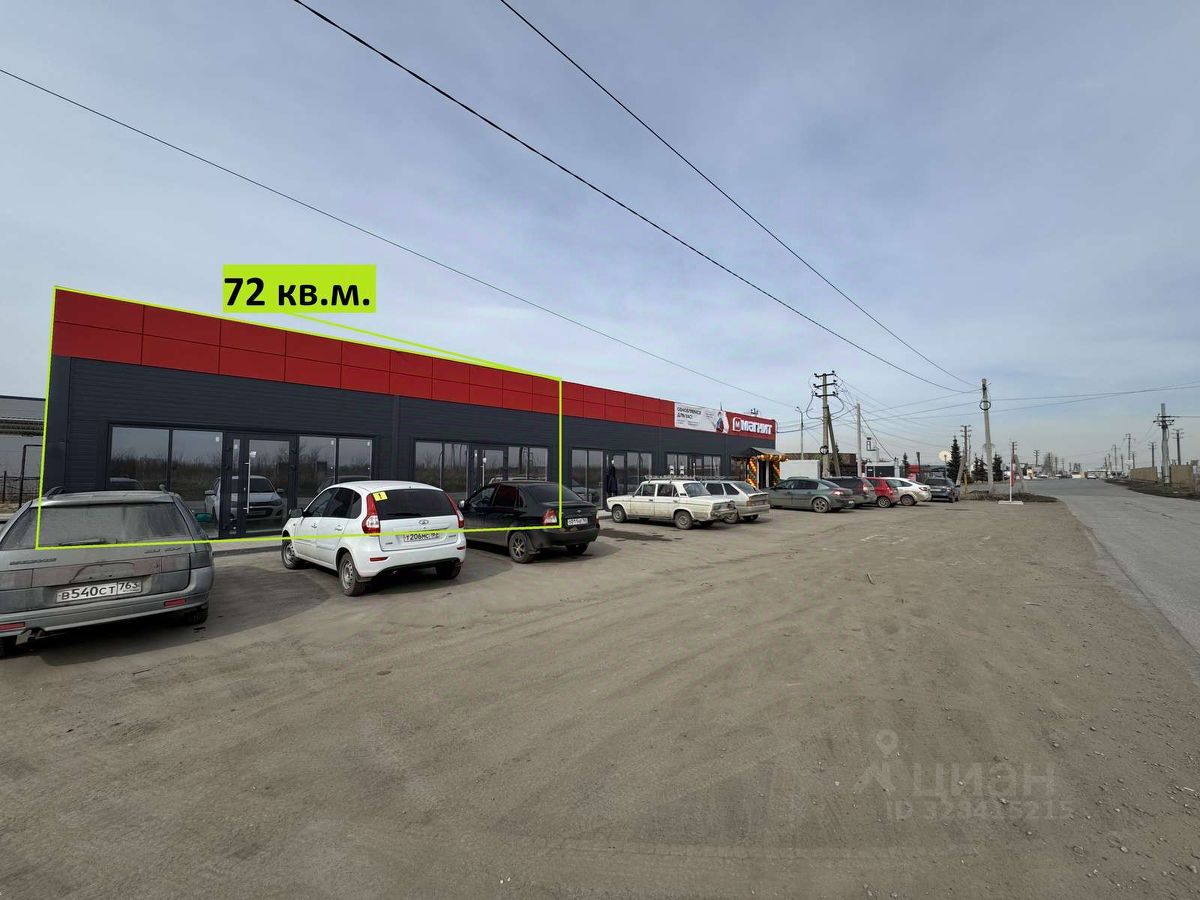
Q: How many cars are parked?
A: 10